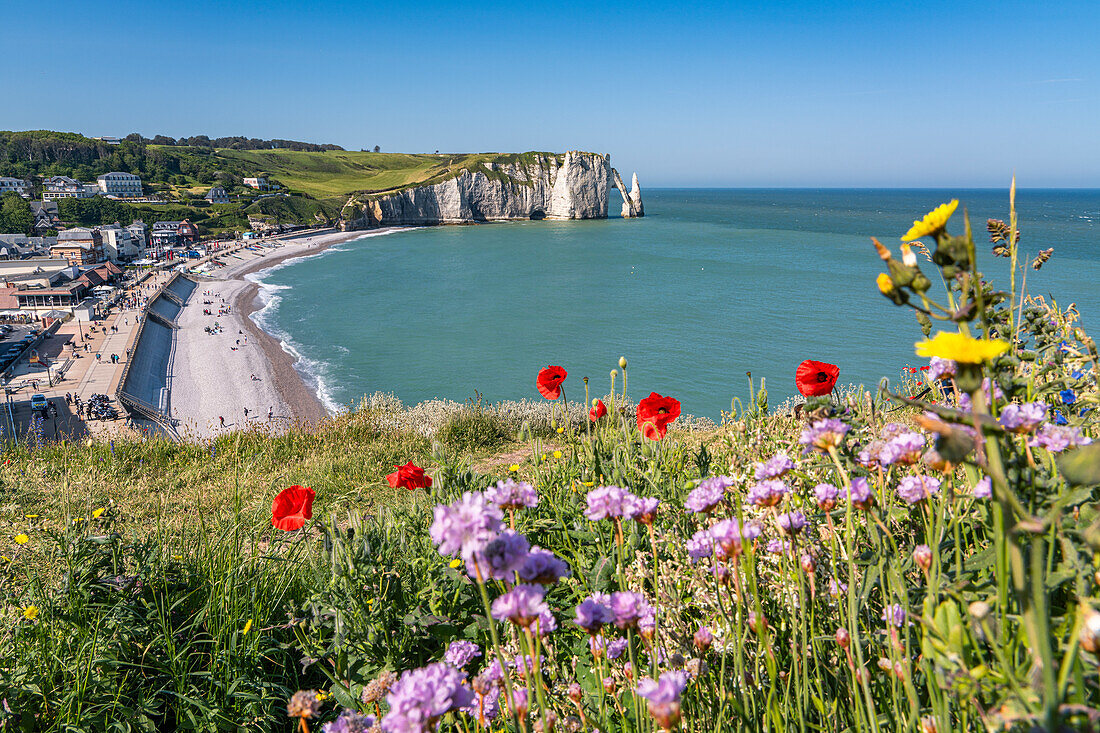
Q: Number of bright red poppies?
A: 6